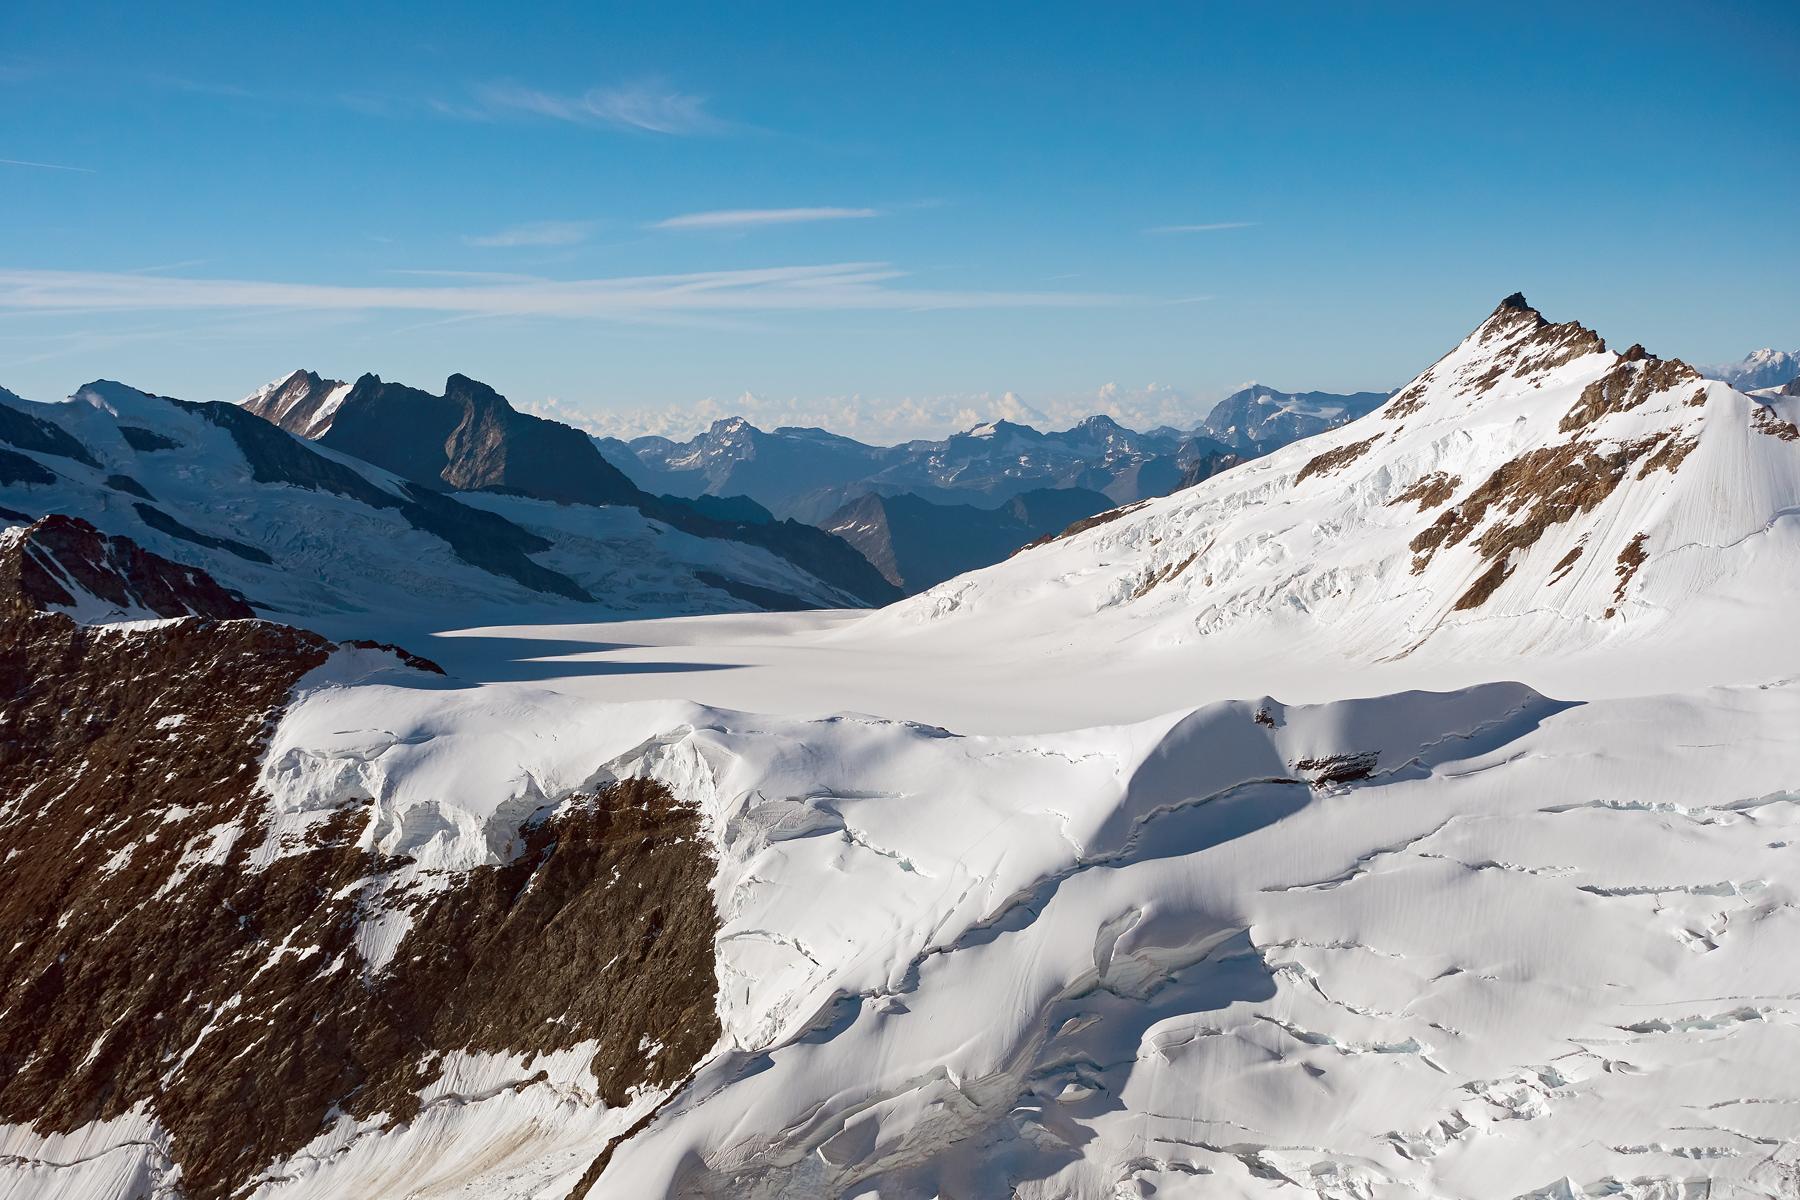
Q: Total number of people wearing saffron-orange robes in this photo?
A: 0